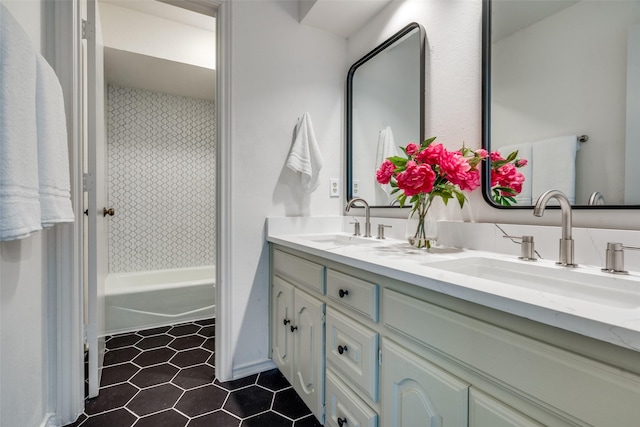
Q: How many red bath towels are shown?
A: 0